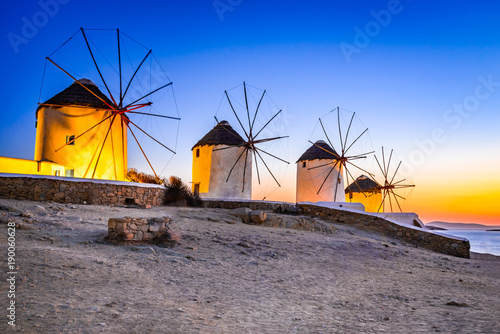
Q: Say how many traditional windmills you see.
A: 4